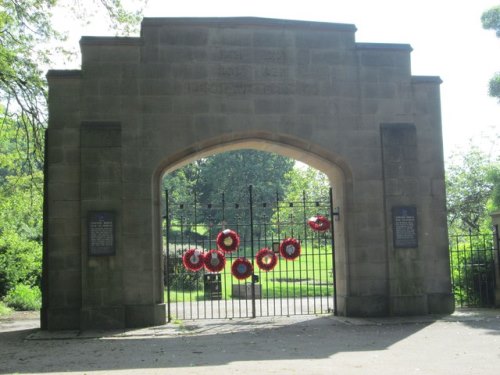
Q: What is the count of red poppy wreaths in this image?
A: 7